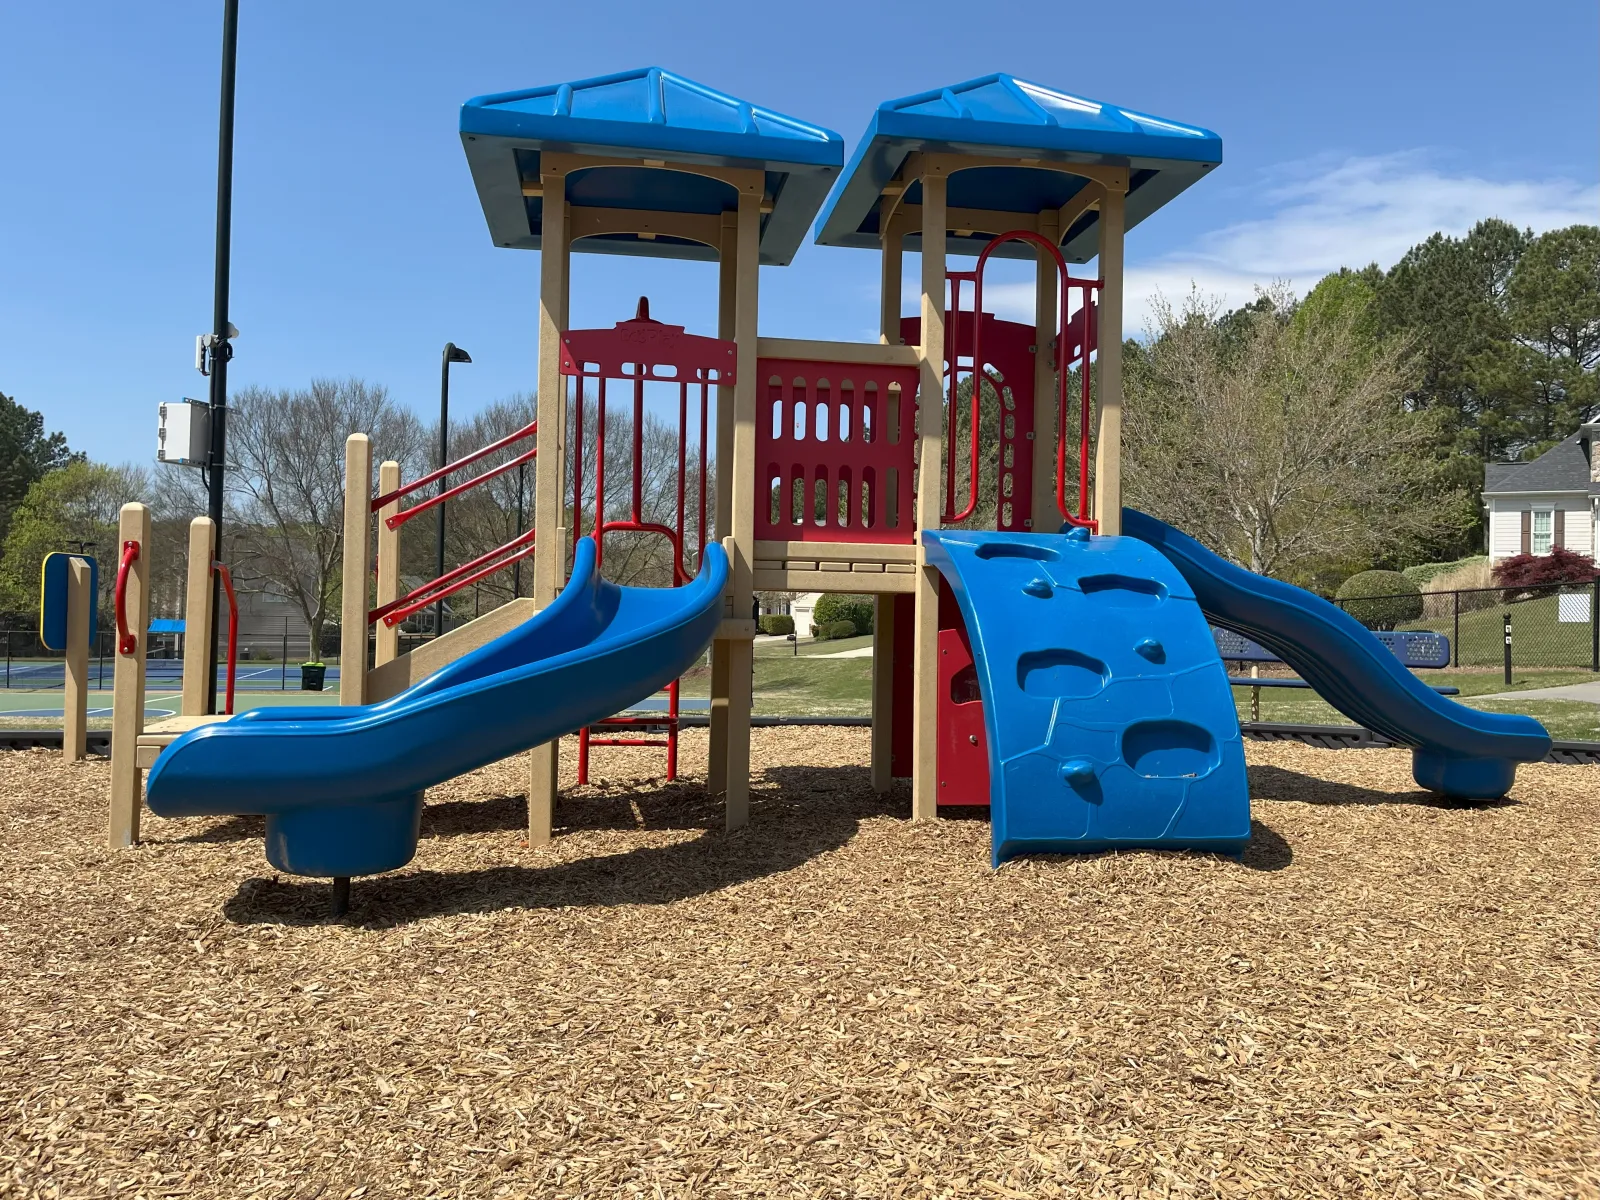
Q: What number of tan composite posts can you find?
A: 13